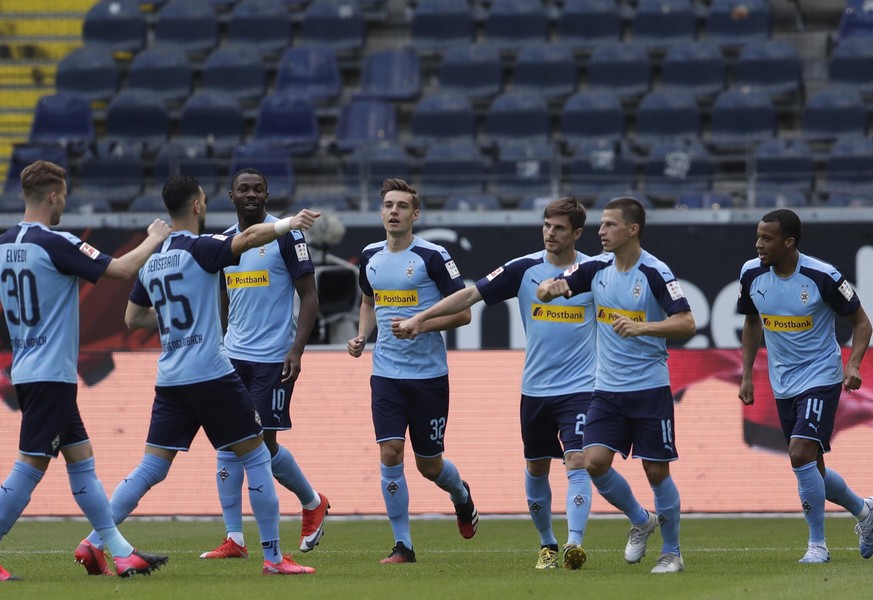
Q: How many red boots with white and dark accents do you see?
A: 2